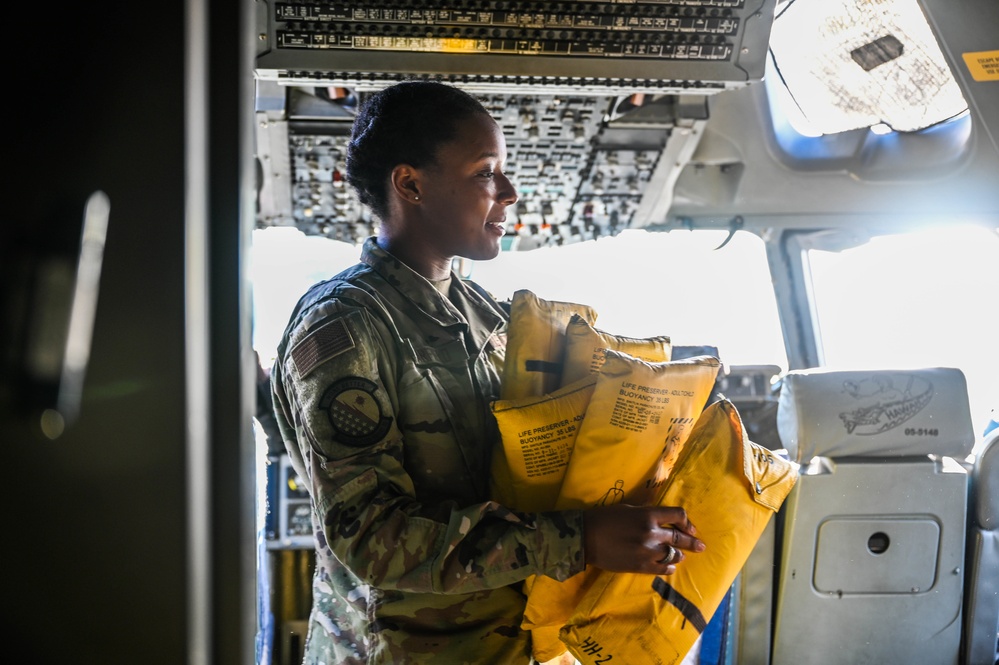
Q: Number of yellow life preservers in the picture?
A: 5